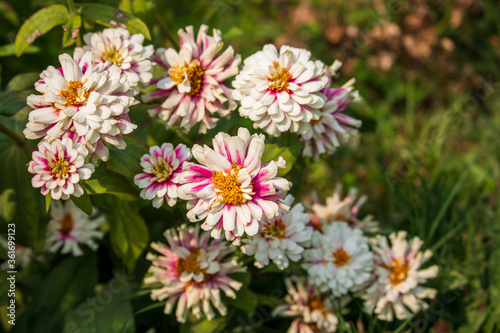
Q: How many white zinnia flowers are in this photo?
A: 15